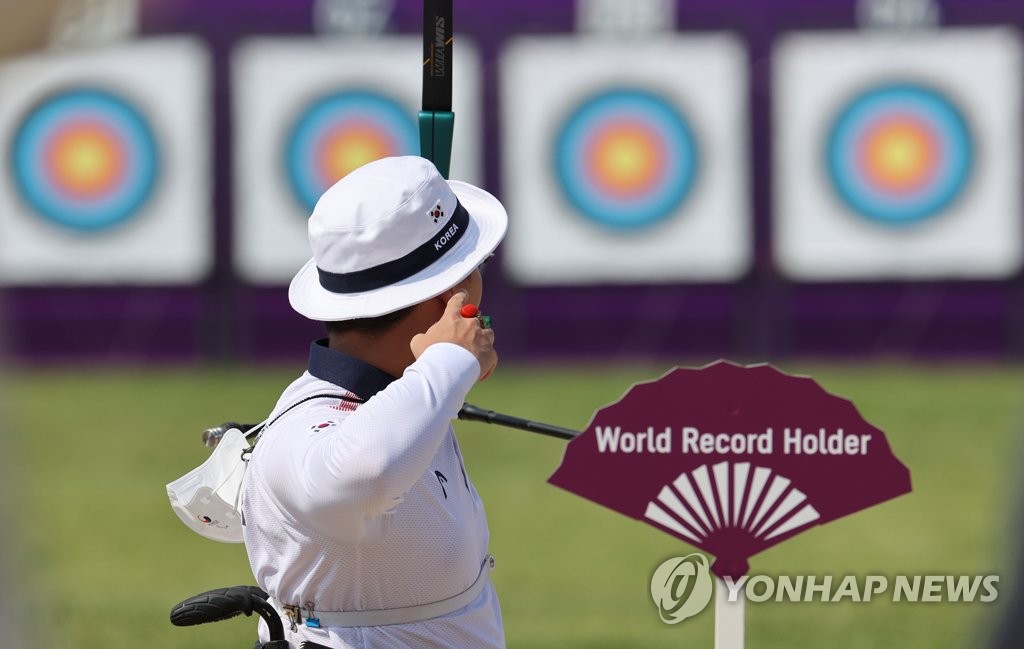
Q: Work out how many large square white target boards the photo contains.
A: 4